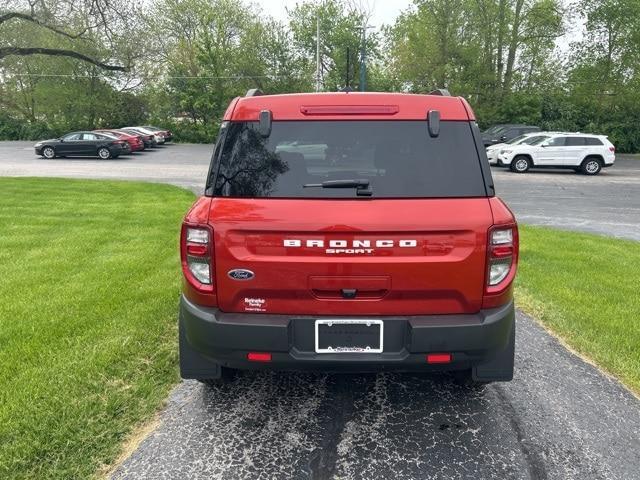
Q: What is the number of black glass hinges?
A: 2